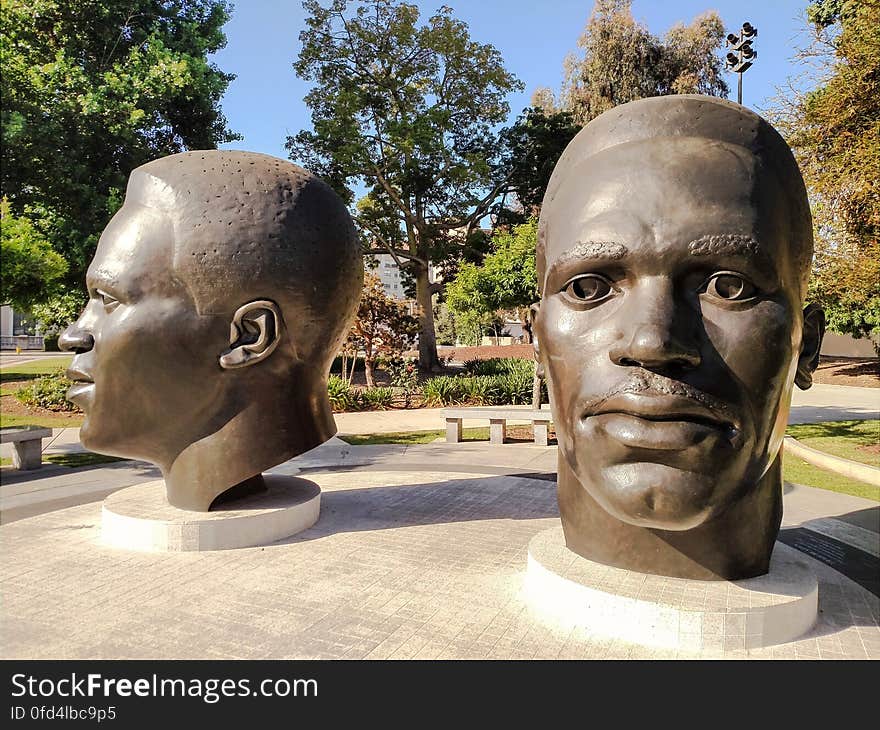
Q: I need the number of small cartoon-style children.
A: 0